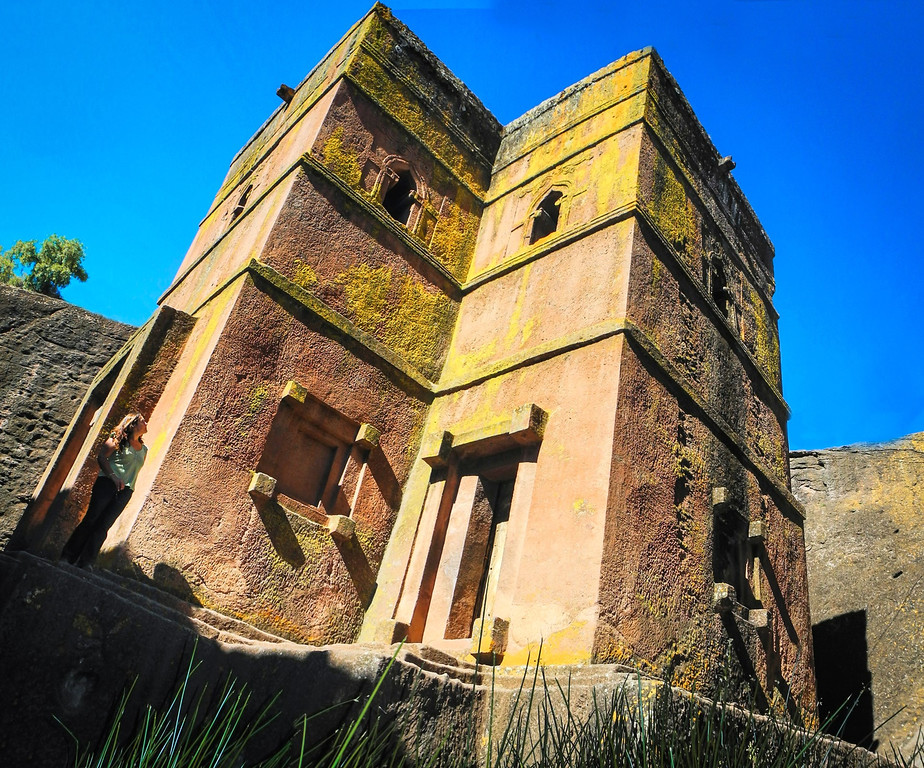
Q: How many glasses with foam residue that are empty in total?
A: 0